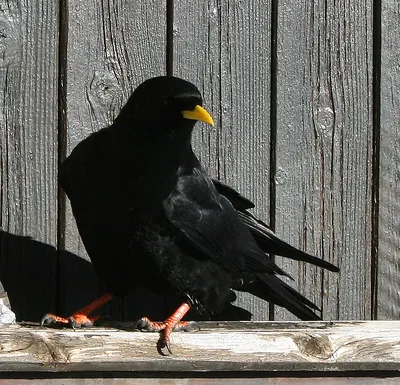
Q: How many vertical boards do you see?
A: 5